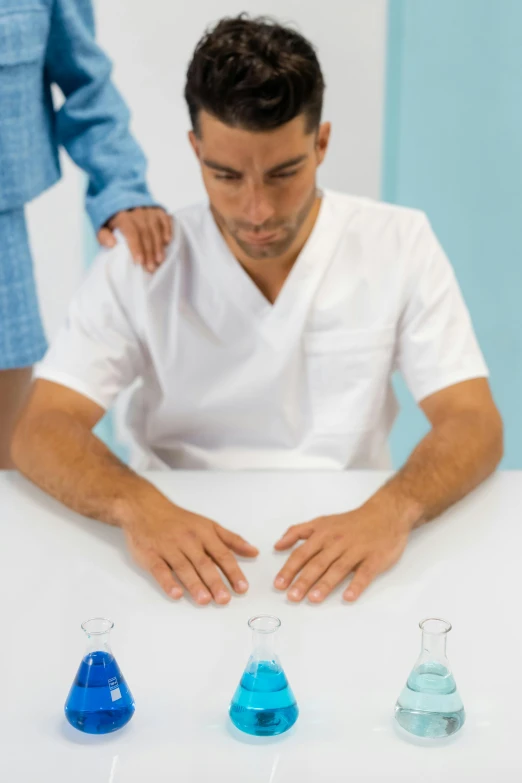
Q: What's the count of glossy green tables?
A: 0